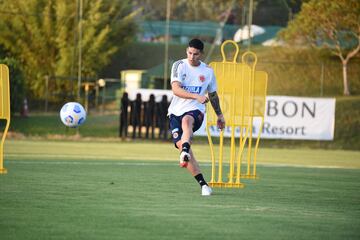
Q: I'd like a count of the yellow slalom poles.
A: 3